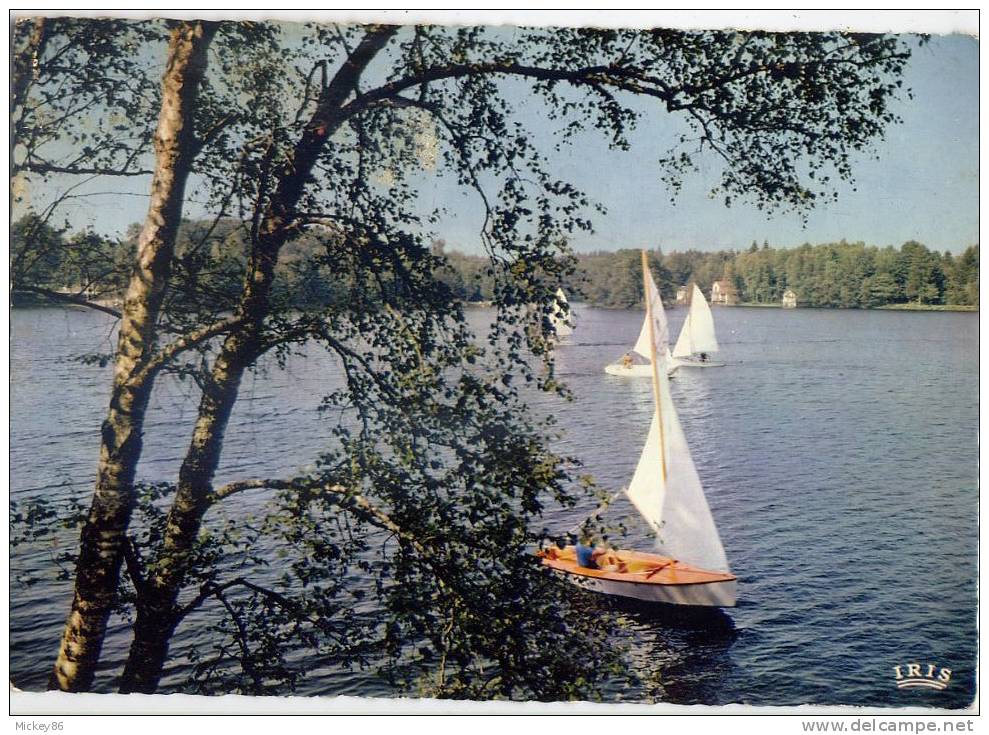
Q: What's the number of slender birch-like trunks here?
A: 2